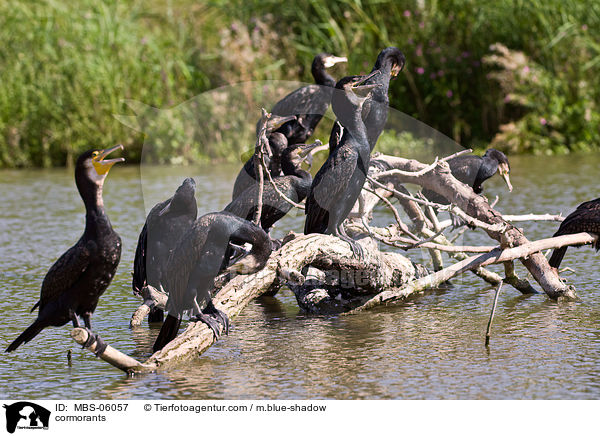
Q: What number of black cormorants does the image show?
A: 10